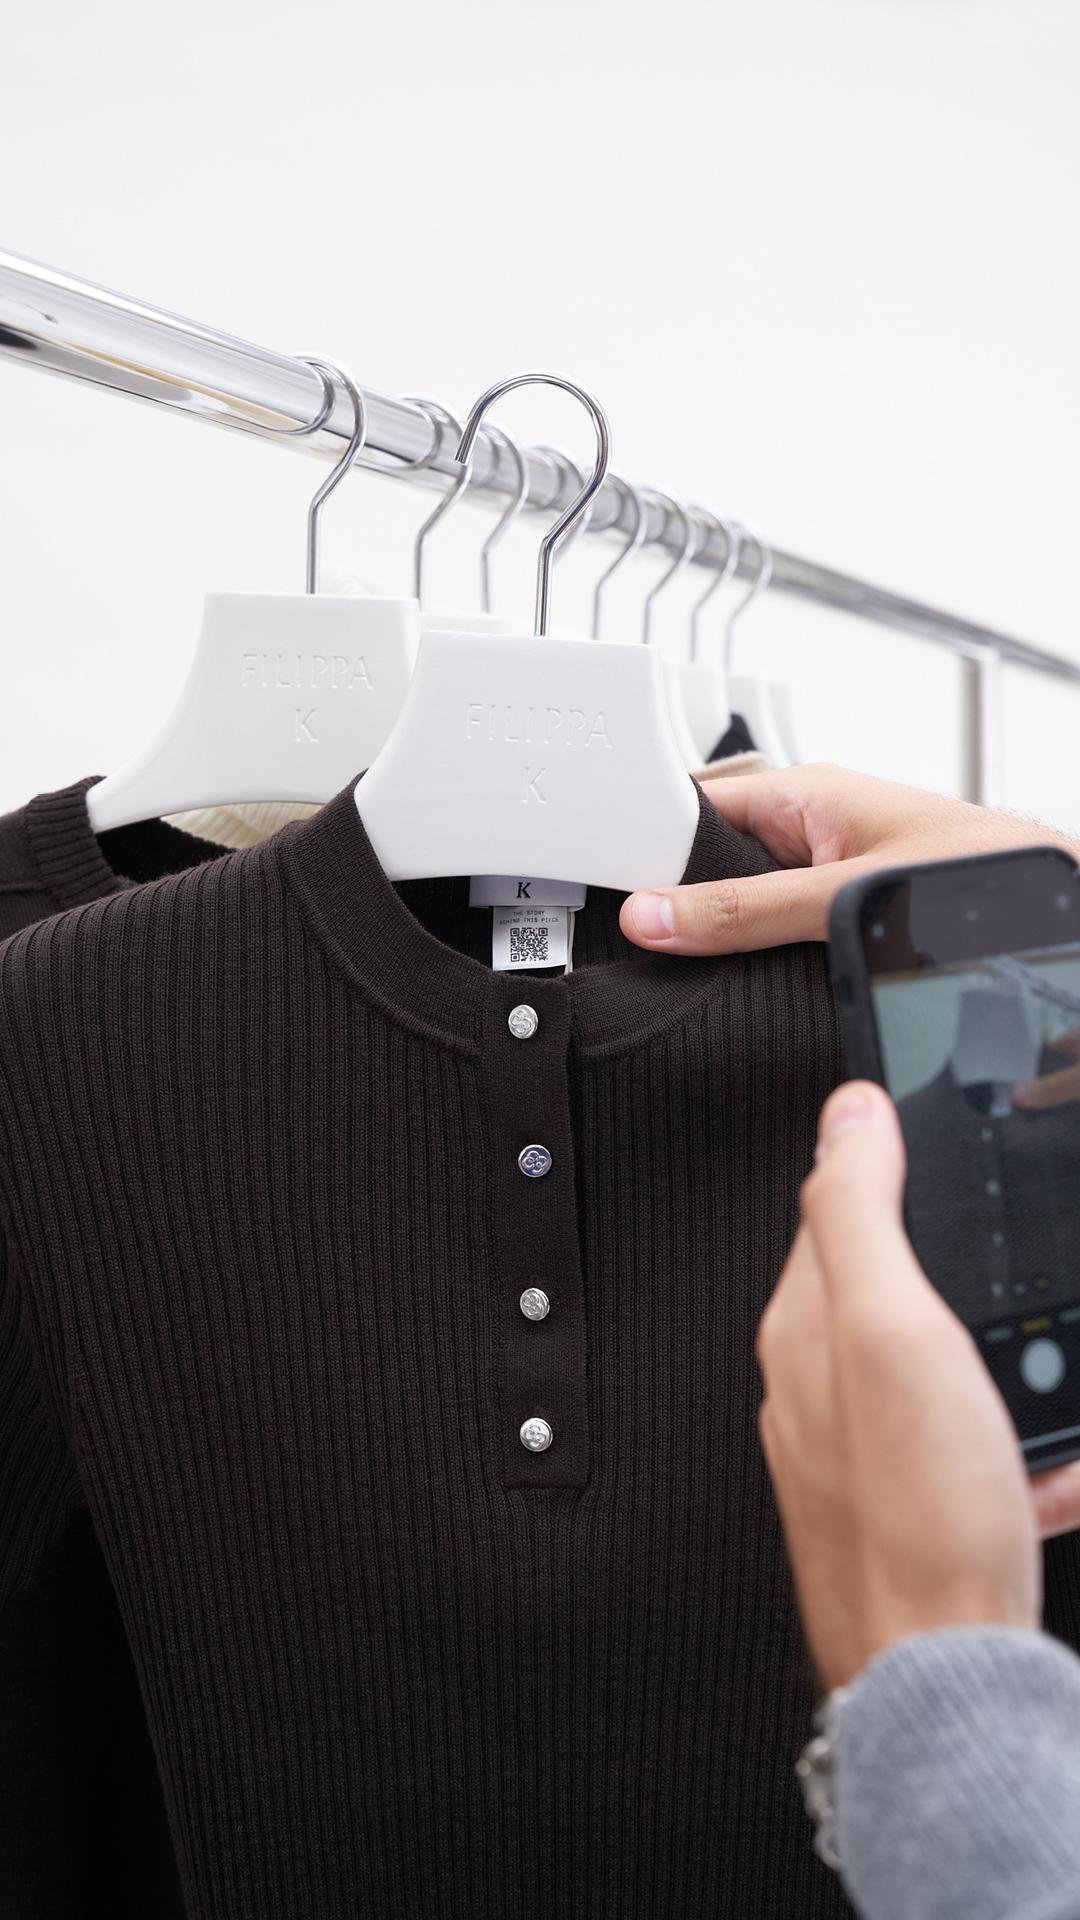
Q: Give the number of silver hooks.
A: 9